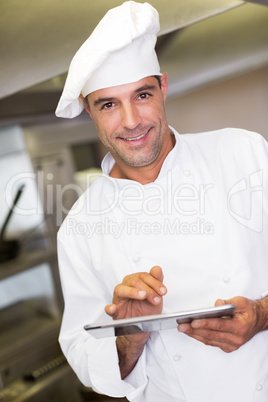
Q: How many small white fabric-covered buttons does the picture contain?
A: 5